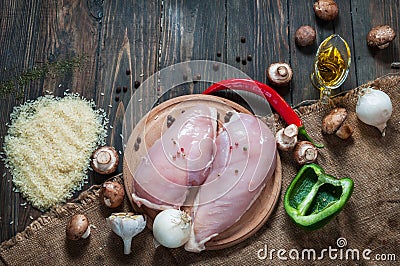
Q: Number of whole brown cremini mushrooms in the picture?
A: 10